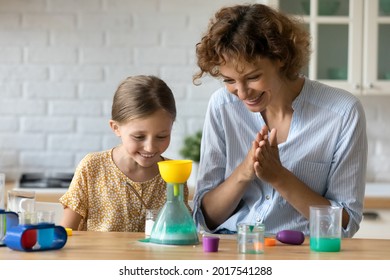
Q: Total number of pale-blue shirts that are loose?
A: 1